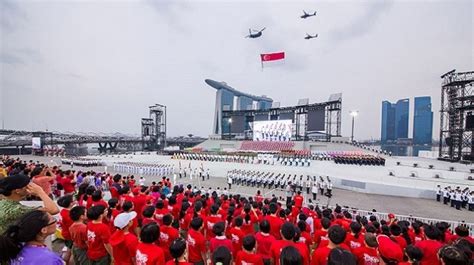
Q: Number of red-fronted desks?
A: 0